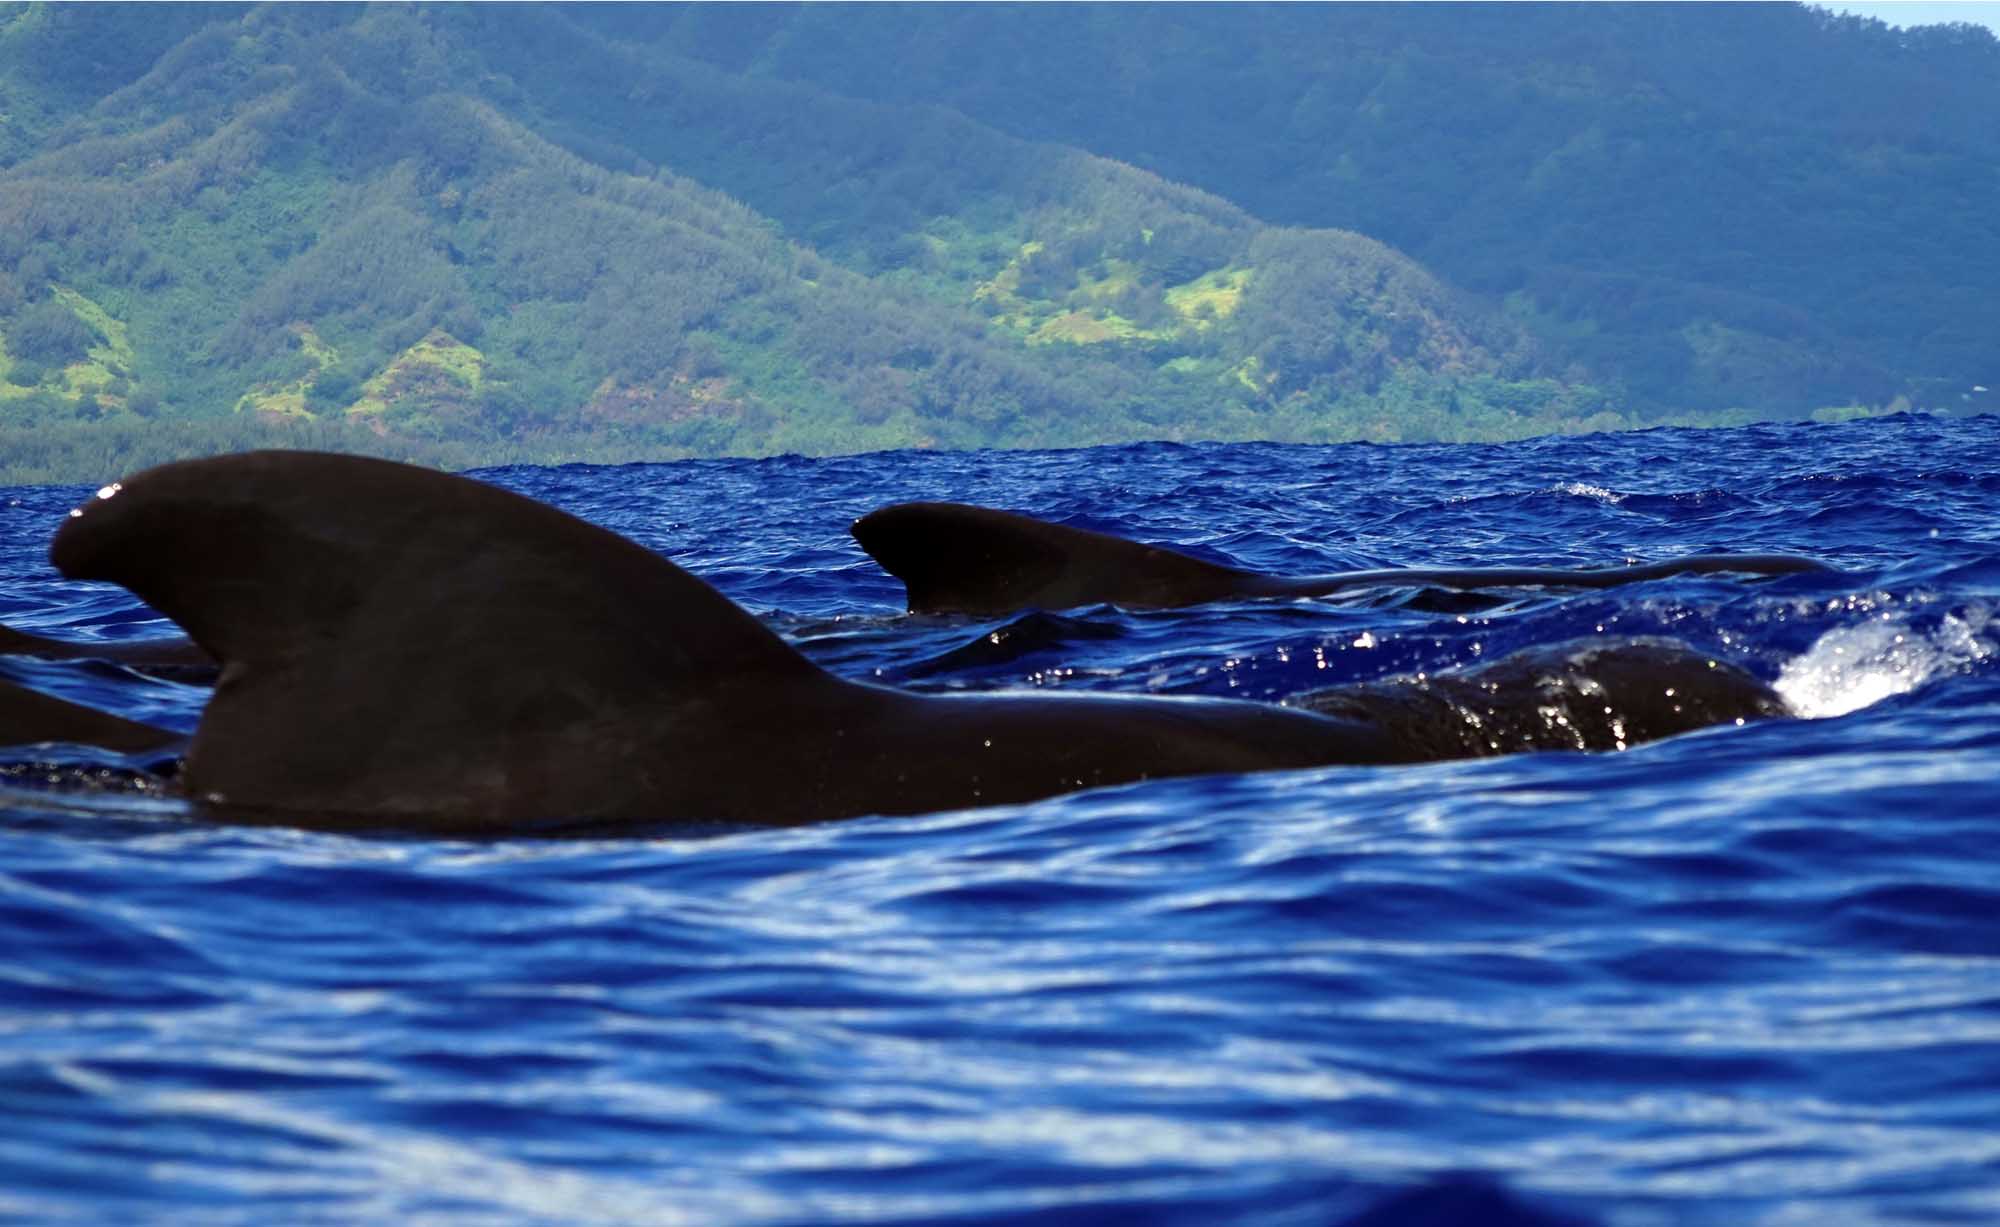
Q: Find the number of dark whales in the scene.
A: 4